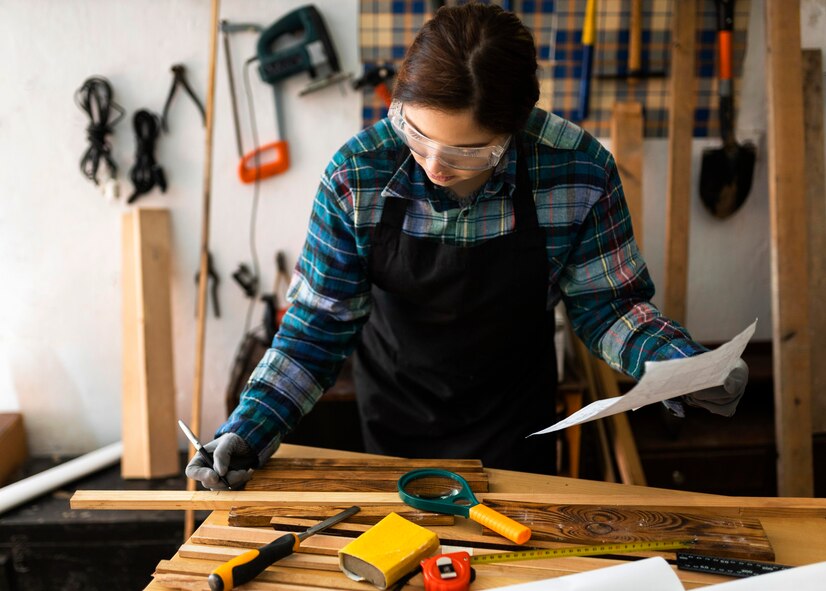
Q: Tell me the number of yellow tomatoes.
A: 0